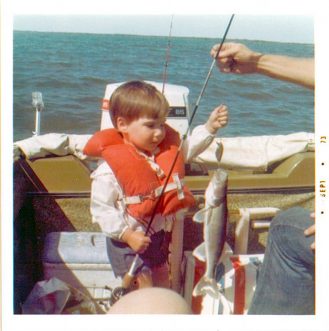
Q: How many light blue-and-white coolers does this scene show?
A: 1